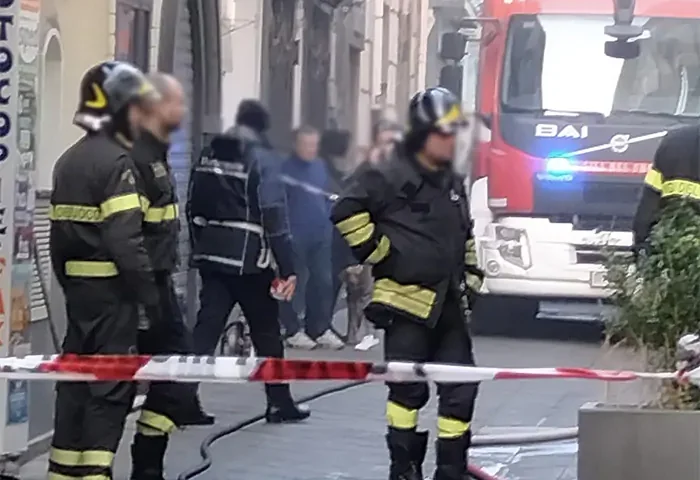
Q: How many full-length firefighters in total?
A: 3